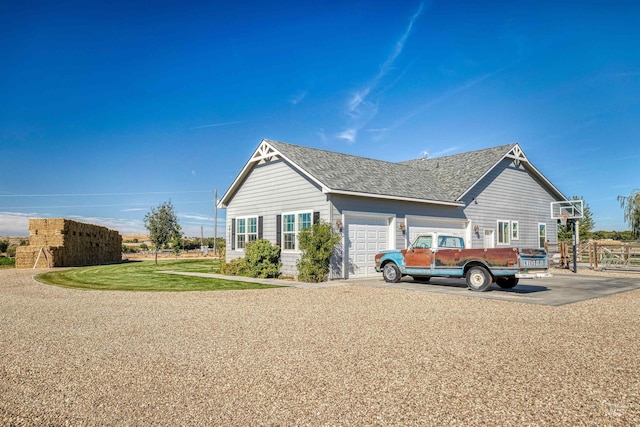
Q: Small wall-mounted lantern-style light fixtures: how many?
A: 3